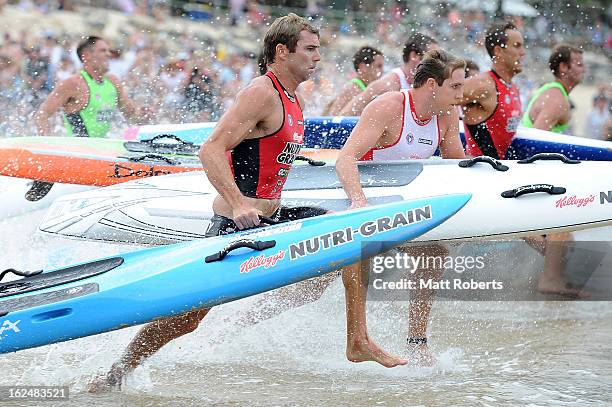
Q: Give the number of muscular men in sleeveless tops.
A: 7